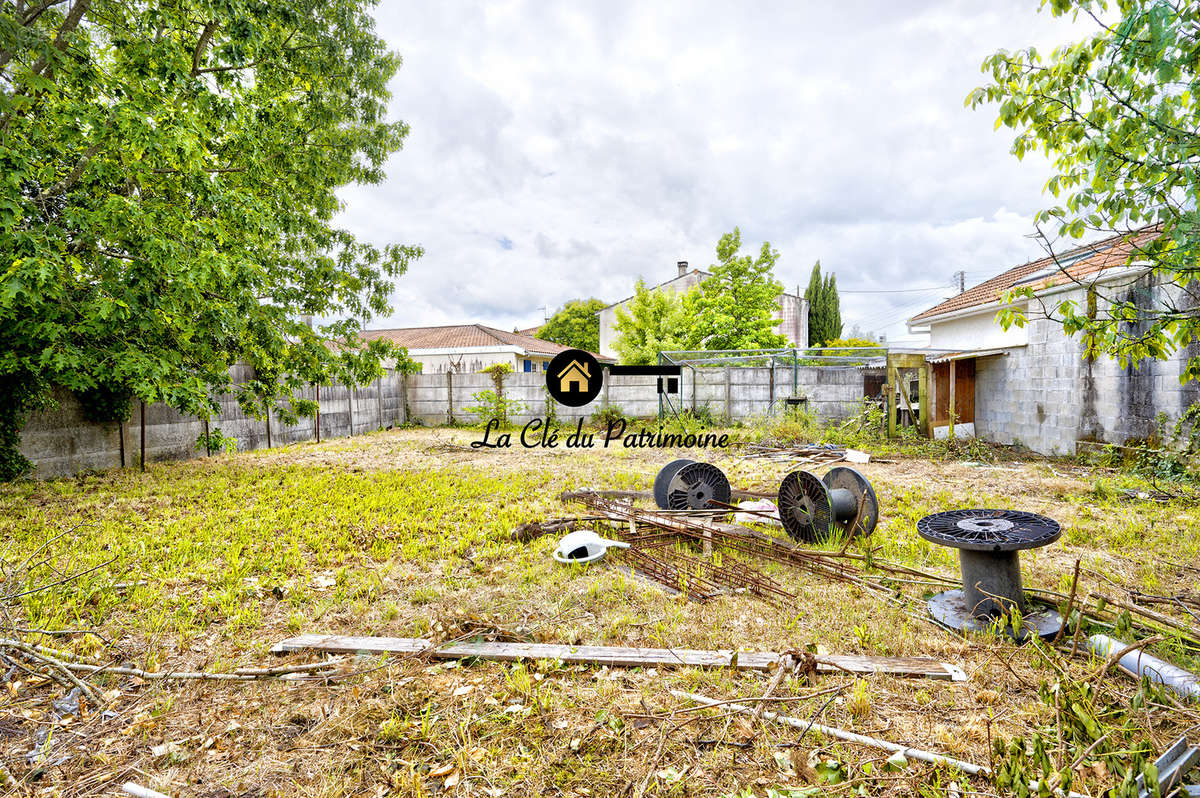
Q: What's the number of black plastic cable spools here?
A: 3